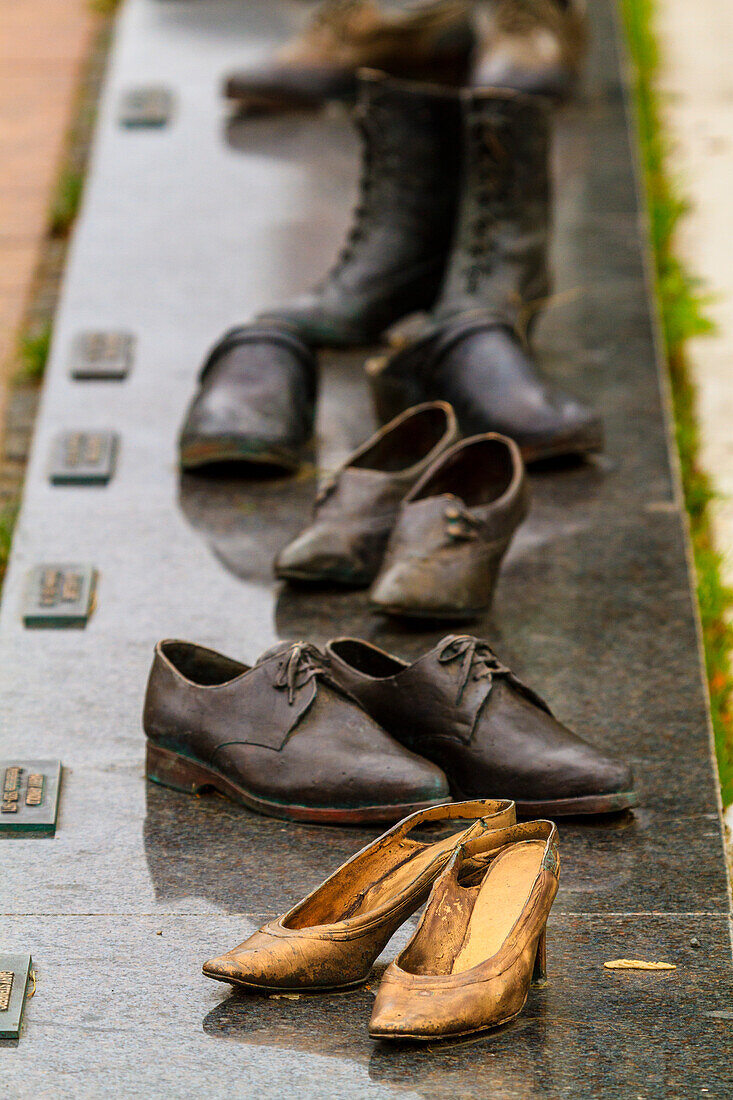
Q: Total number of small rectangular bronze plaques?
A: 6